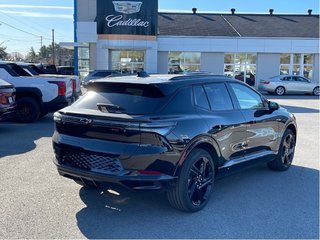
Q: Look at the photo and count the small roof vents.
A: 4